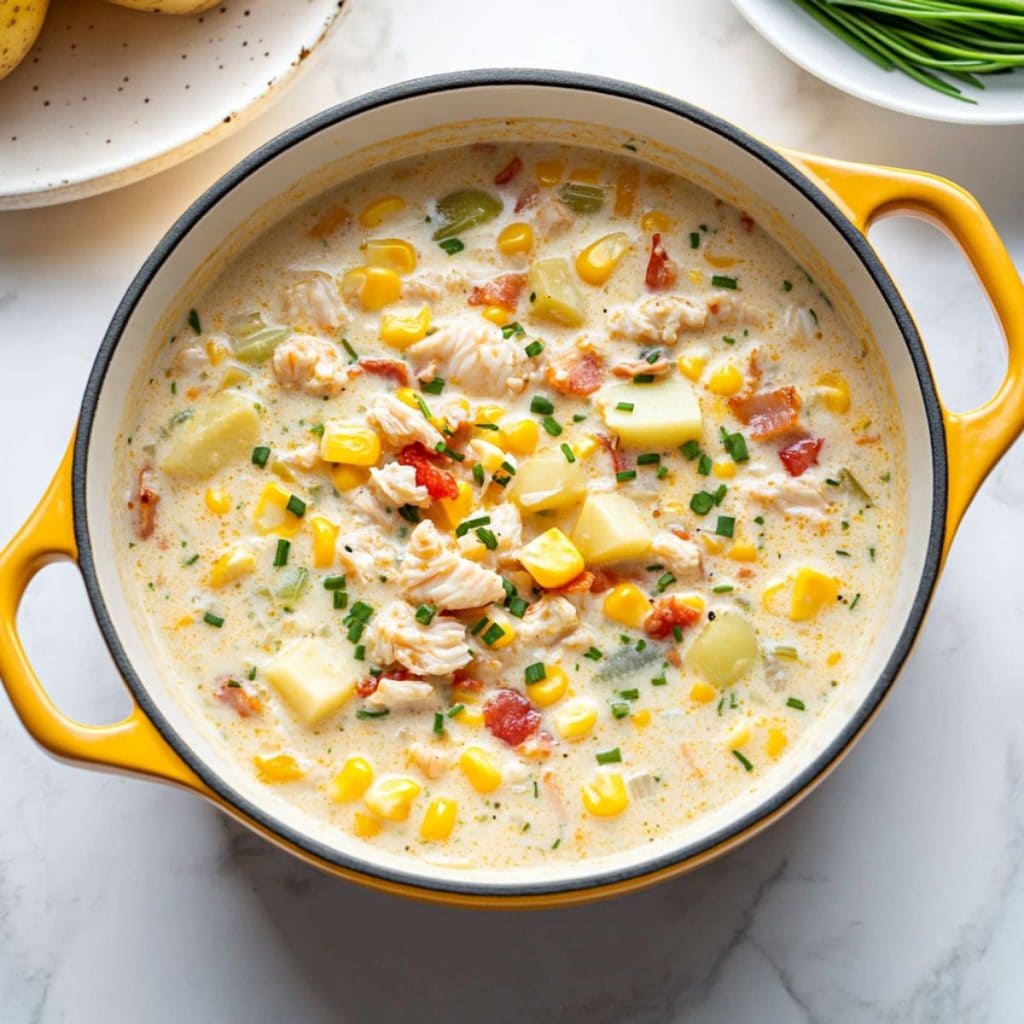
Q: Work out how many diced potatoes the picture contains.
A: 7